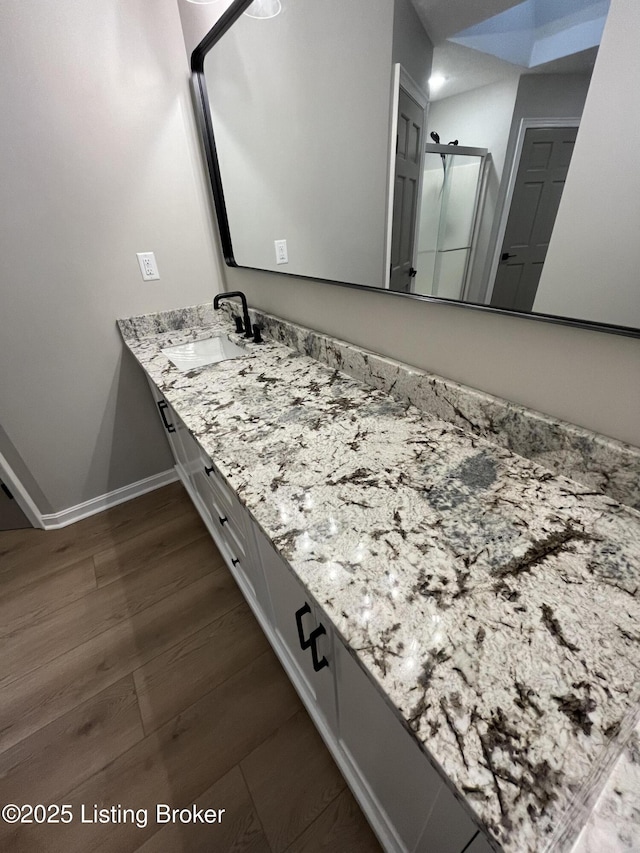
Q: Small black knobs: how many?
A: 3